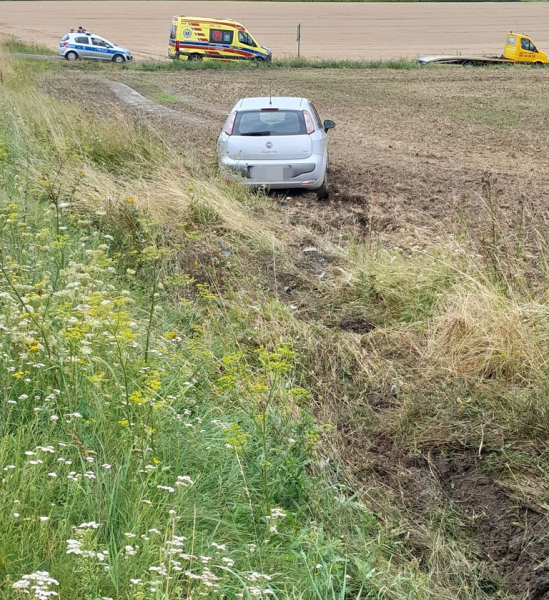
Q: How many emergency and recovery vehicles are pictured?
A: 3